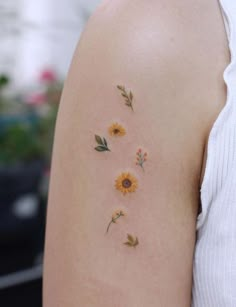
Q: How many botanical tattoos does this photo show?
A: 7